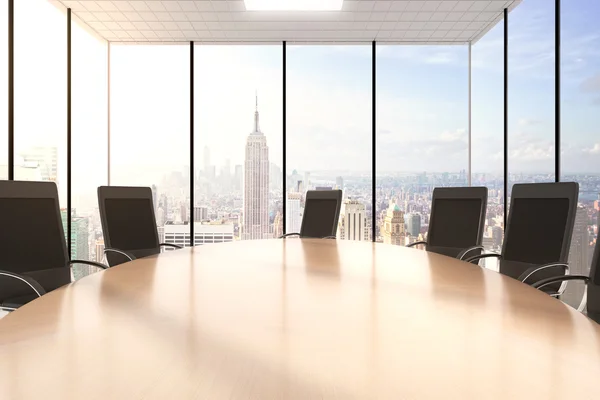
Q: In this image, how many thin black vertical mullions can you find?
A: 7